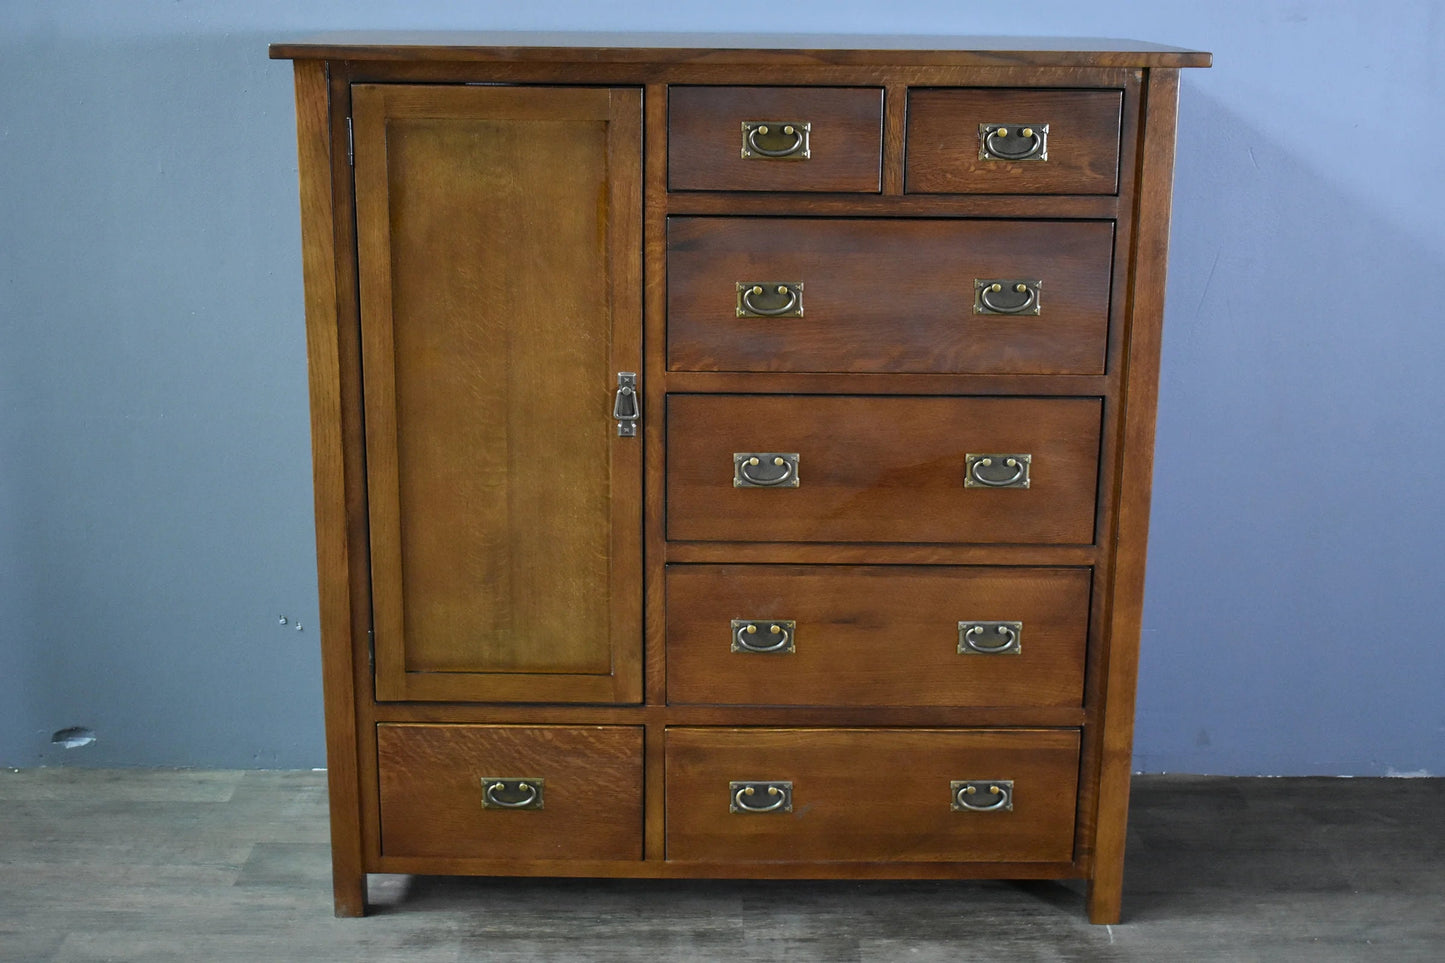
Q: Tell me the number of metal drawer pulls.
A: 11